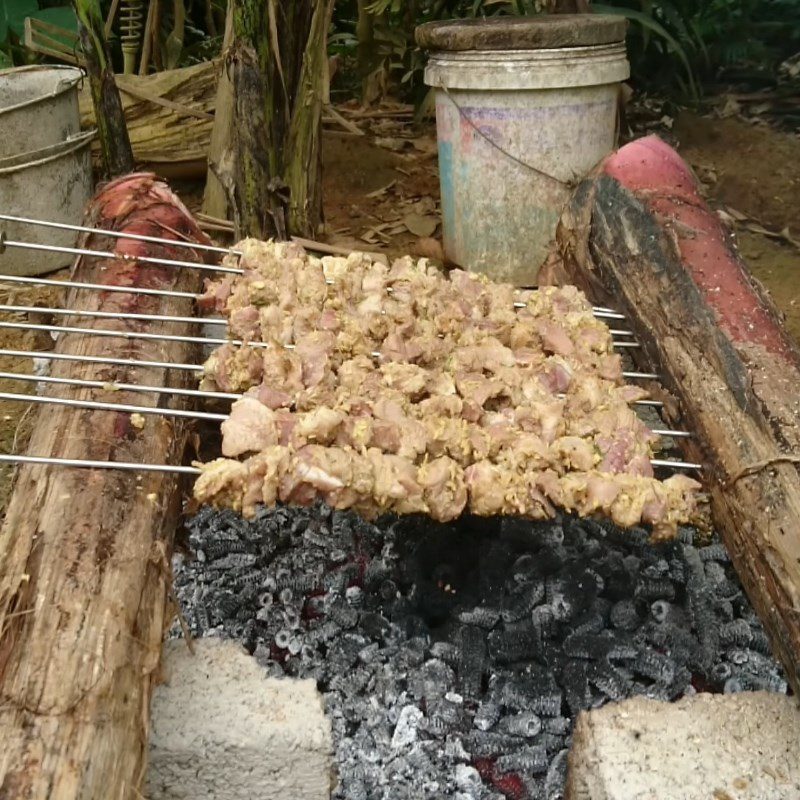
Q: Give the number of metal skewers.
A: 9